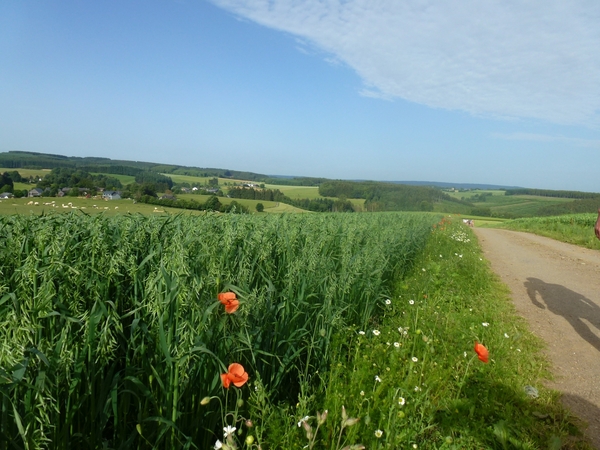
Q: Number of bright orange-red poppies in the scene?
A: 3